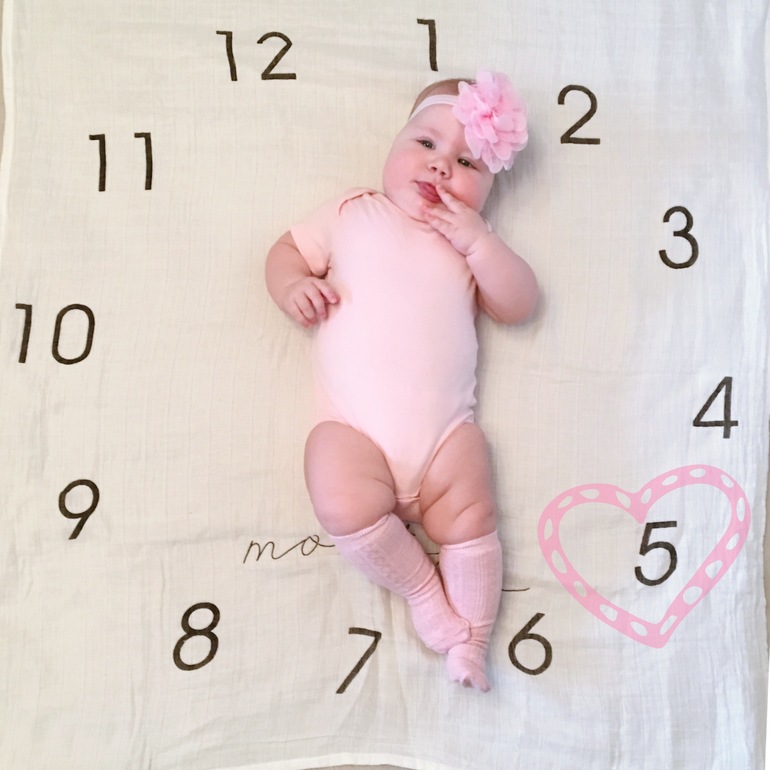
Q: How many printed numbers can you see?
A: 12